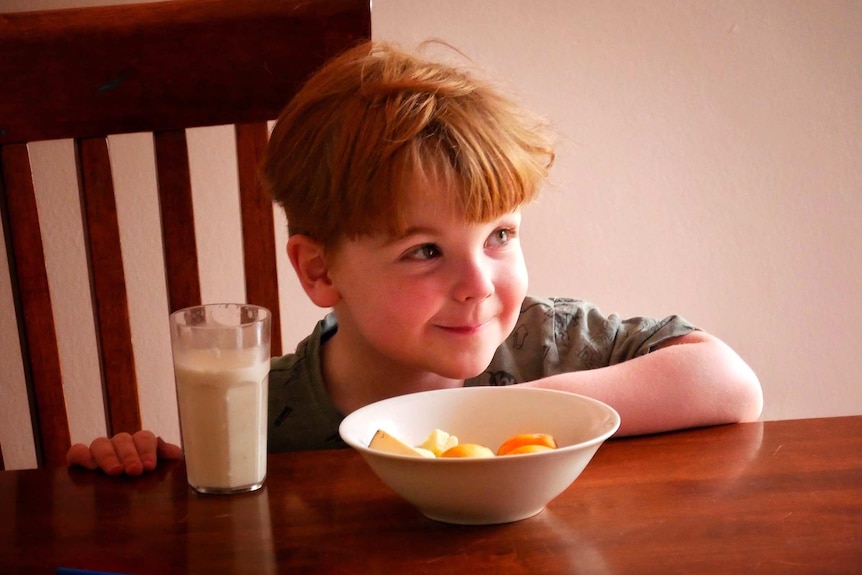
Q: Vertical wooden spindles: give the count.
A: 4